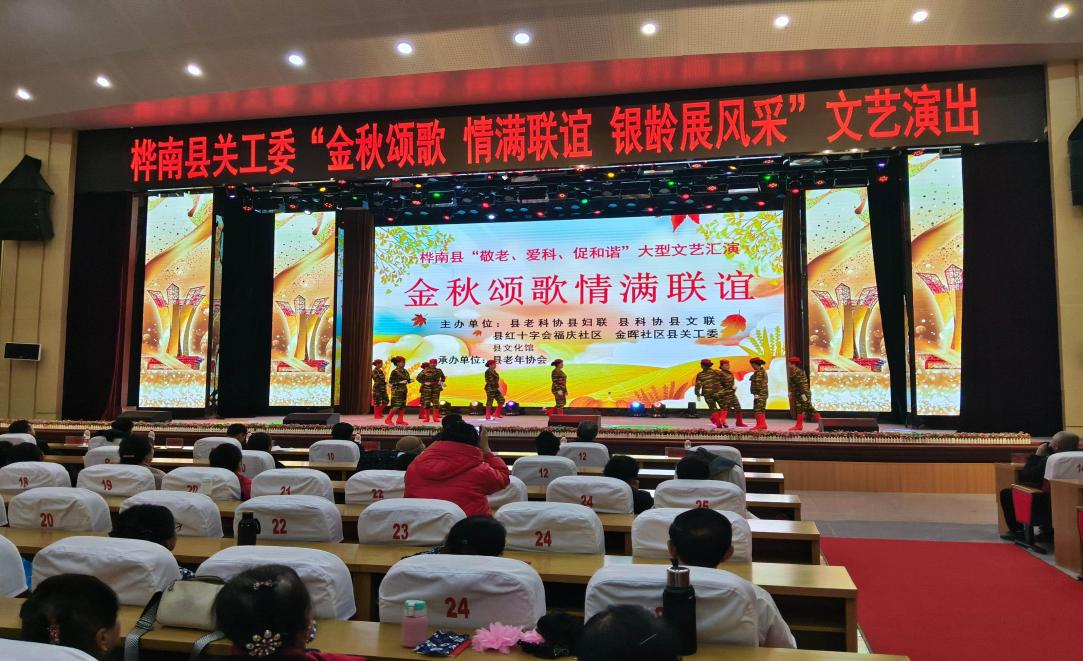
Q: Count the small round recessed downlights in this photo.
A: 10